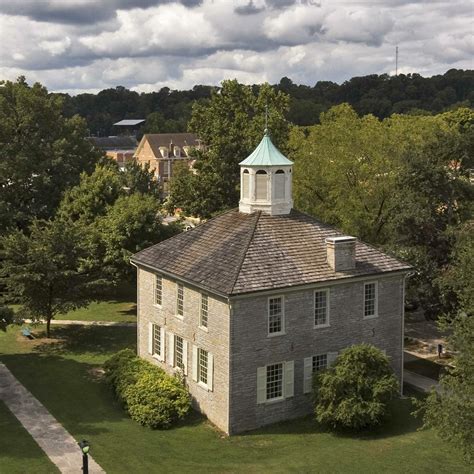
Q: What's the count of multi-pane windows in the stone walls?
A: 11